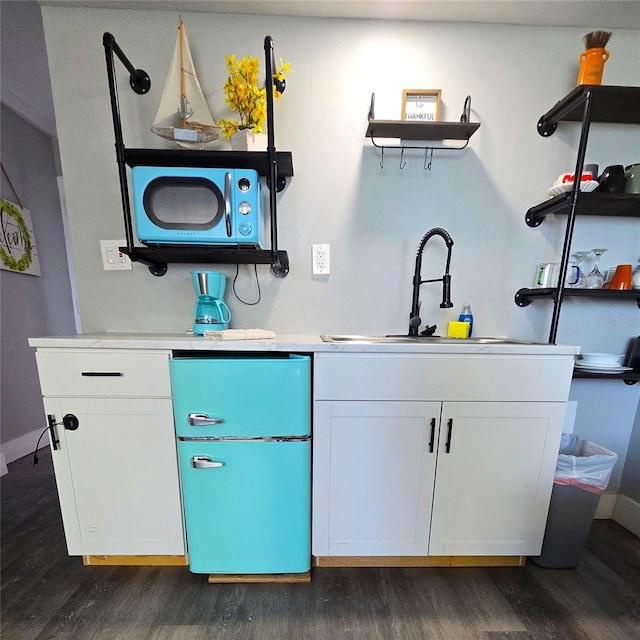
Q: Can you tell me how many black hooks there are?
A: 4